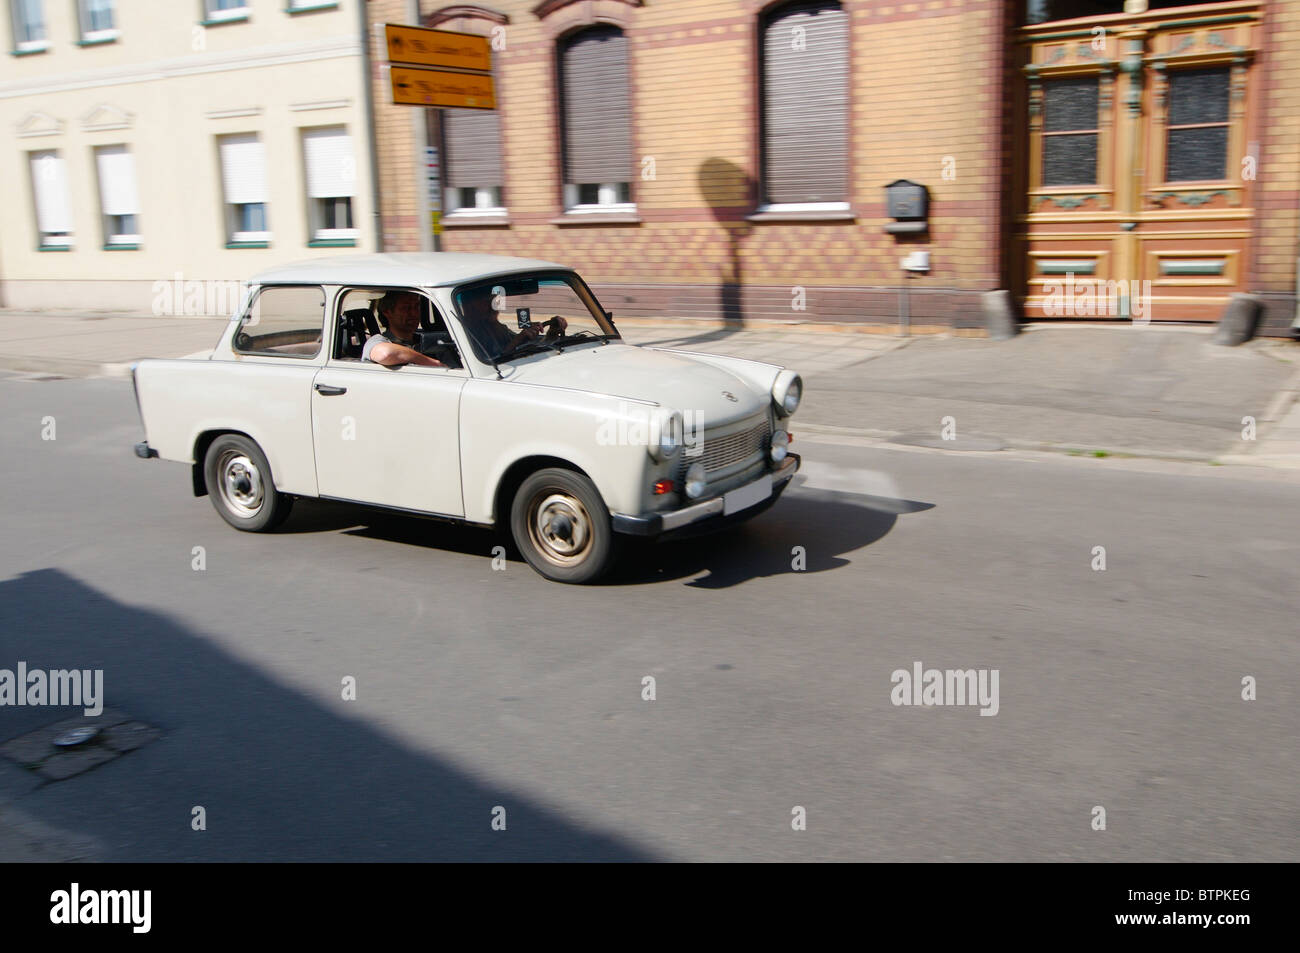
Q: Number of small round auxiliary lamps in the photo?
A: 2